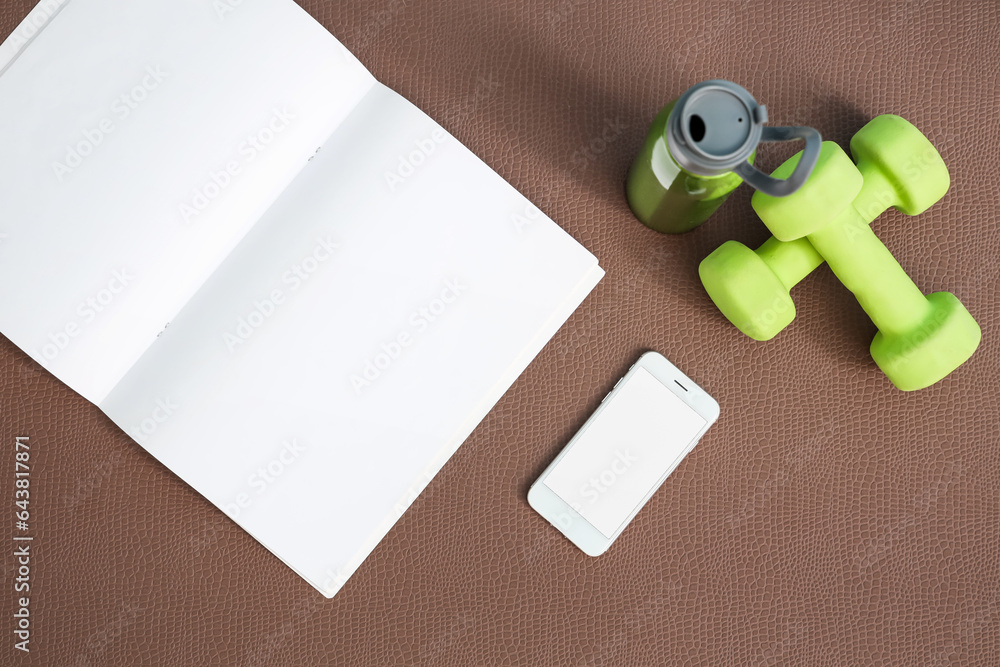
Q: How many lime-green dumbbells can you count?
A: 2